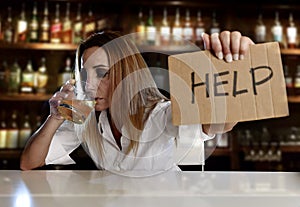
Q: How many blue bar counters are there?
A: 0